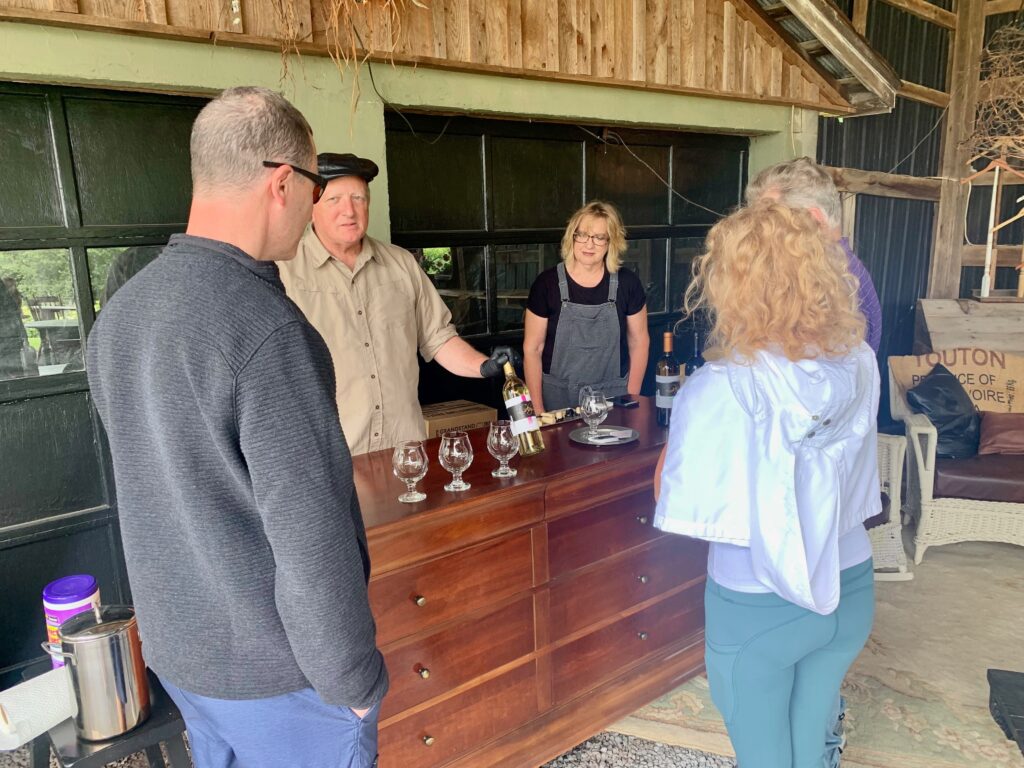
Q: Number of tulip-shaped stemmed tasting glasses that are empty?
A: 4